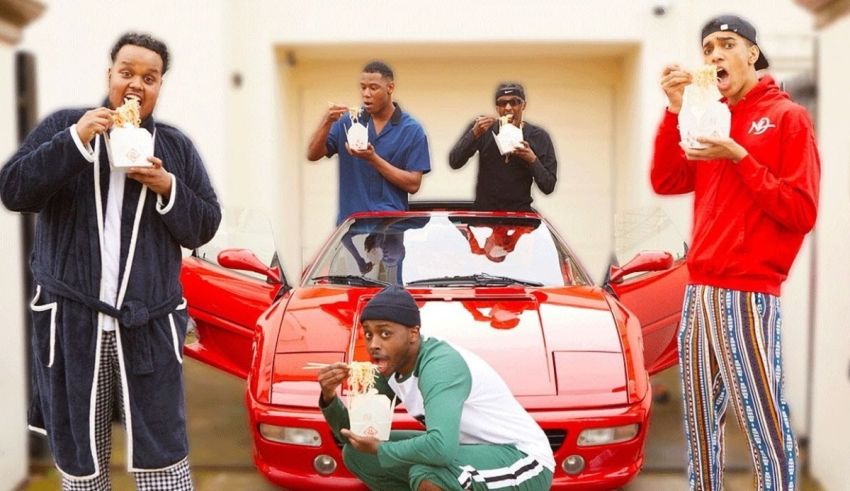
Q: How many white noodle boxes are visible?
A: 5